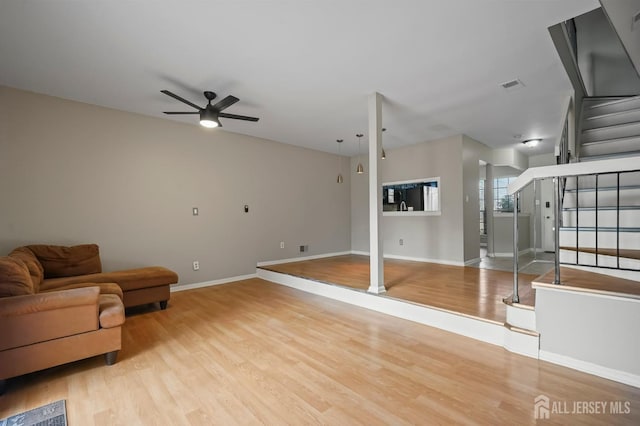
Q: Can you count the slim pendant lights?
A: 3